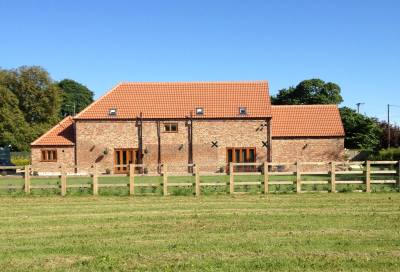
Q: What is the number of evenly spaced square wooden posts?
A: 11